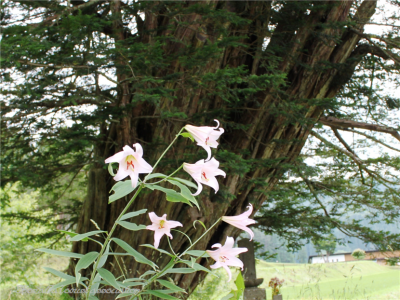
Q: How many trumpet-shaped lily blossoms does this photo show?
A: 6